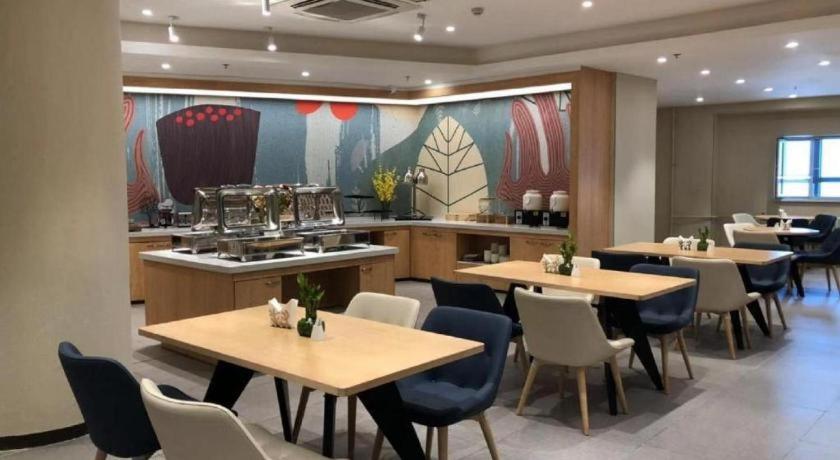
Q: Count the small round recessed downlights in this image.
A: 14